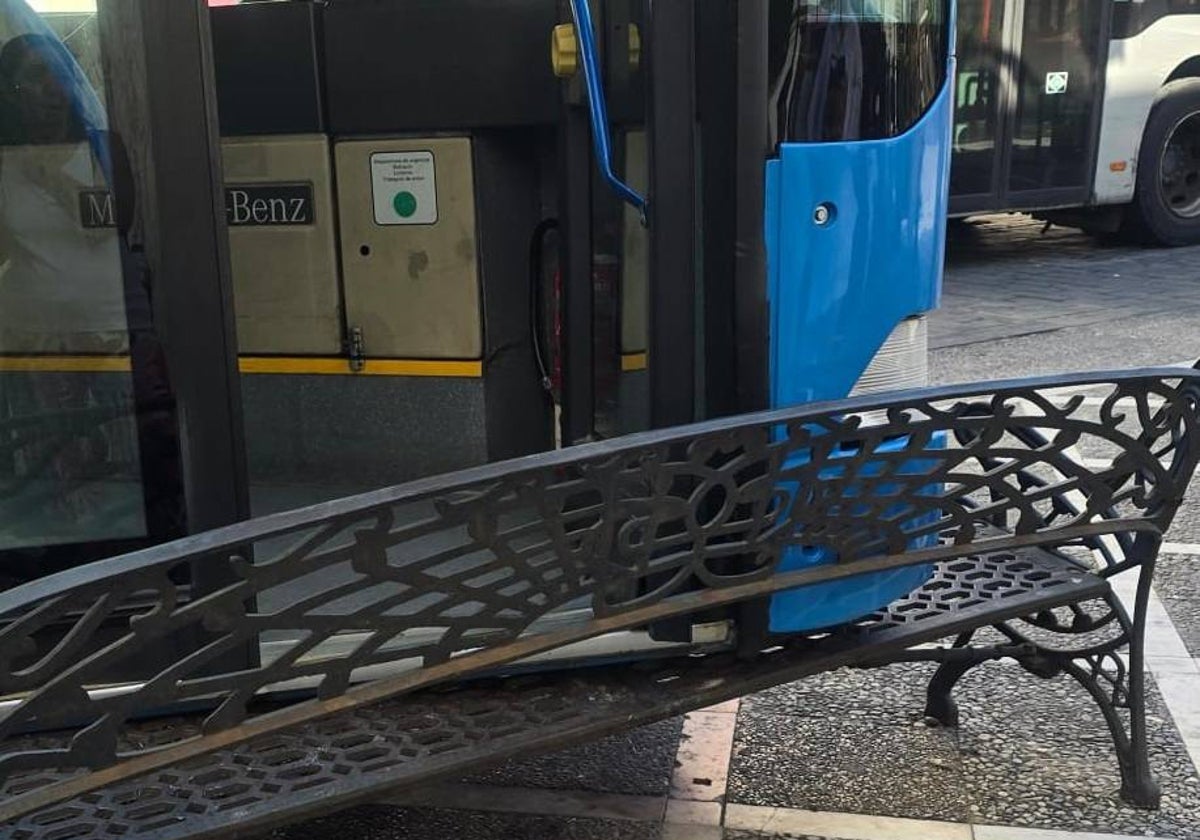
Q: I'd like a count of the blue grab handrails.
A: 2